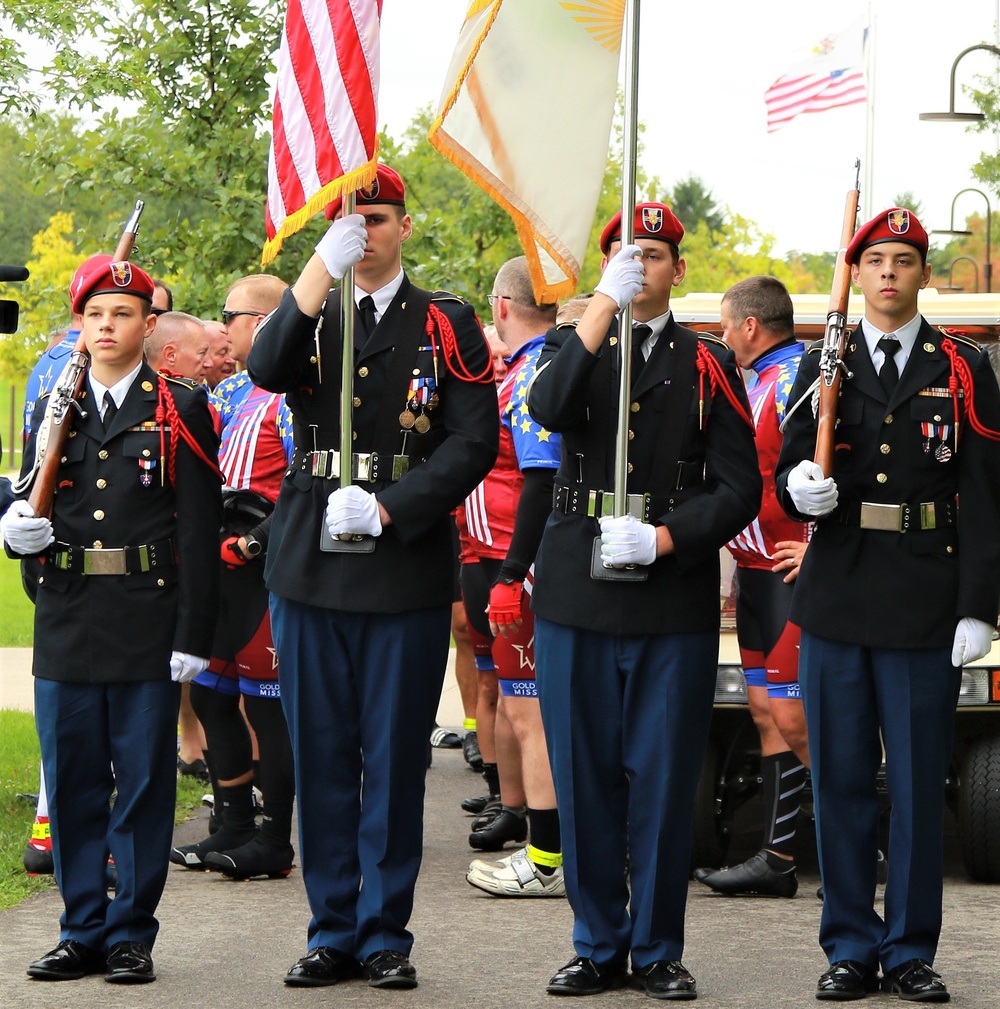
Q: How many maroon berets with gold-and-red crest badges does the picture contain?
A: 4